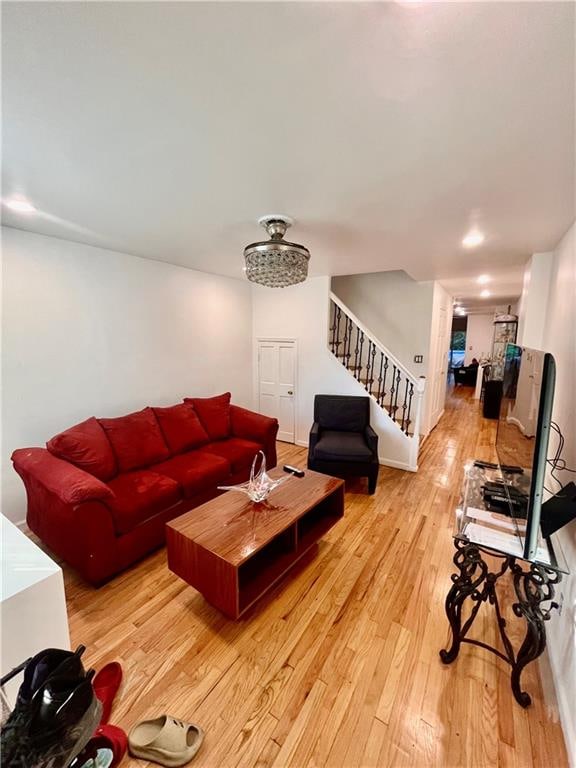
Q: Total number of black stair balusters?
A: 14